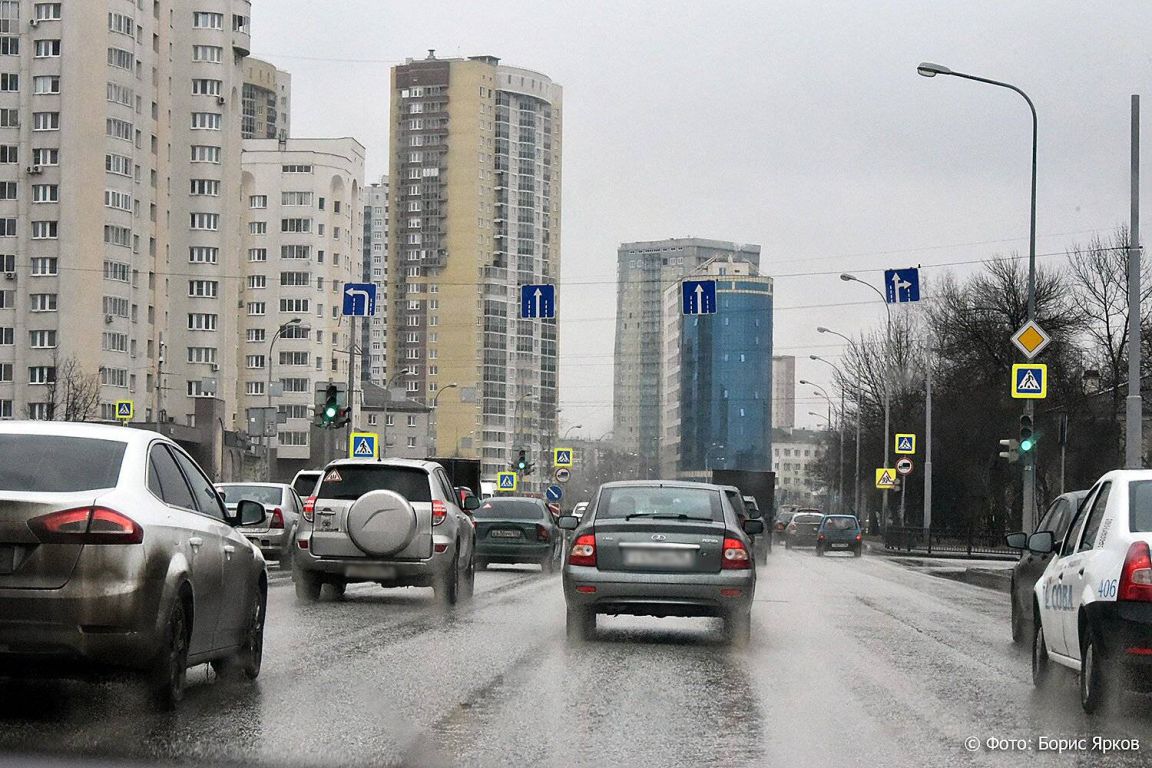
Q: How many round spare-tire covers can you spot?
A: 1